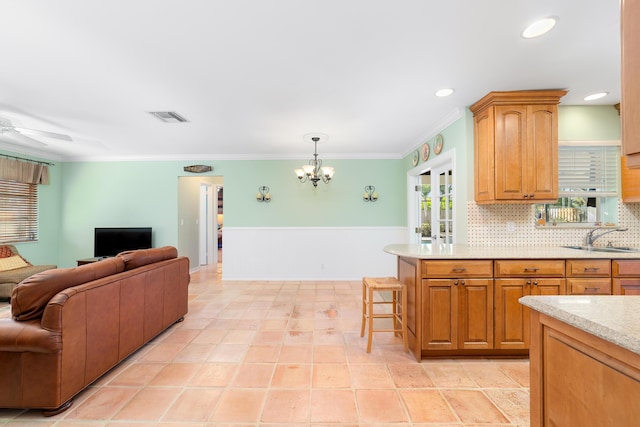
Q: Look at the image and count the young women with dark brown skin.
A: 0